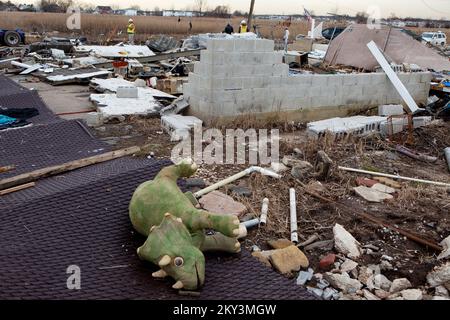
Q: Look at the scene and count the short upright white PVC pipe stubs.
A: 2